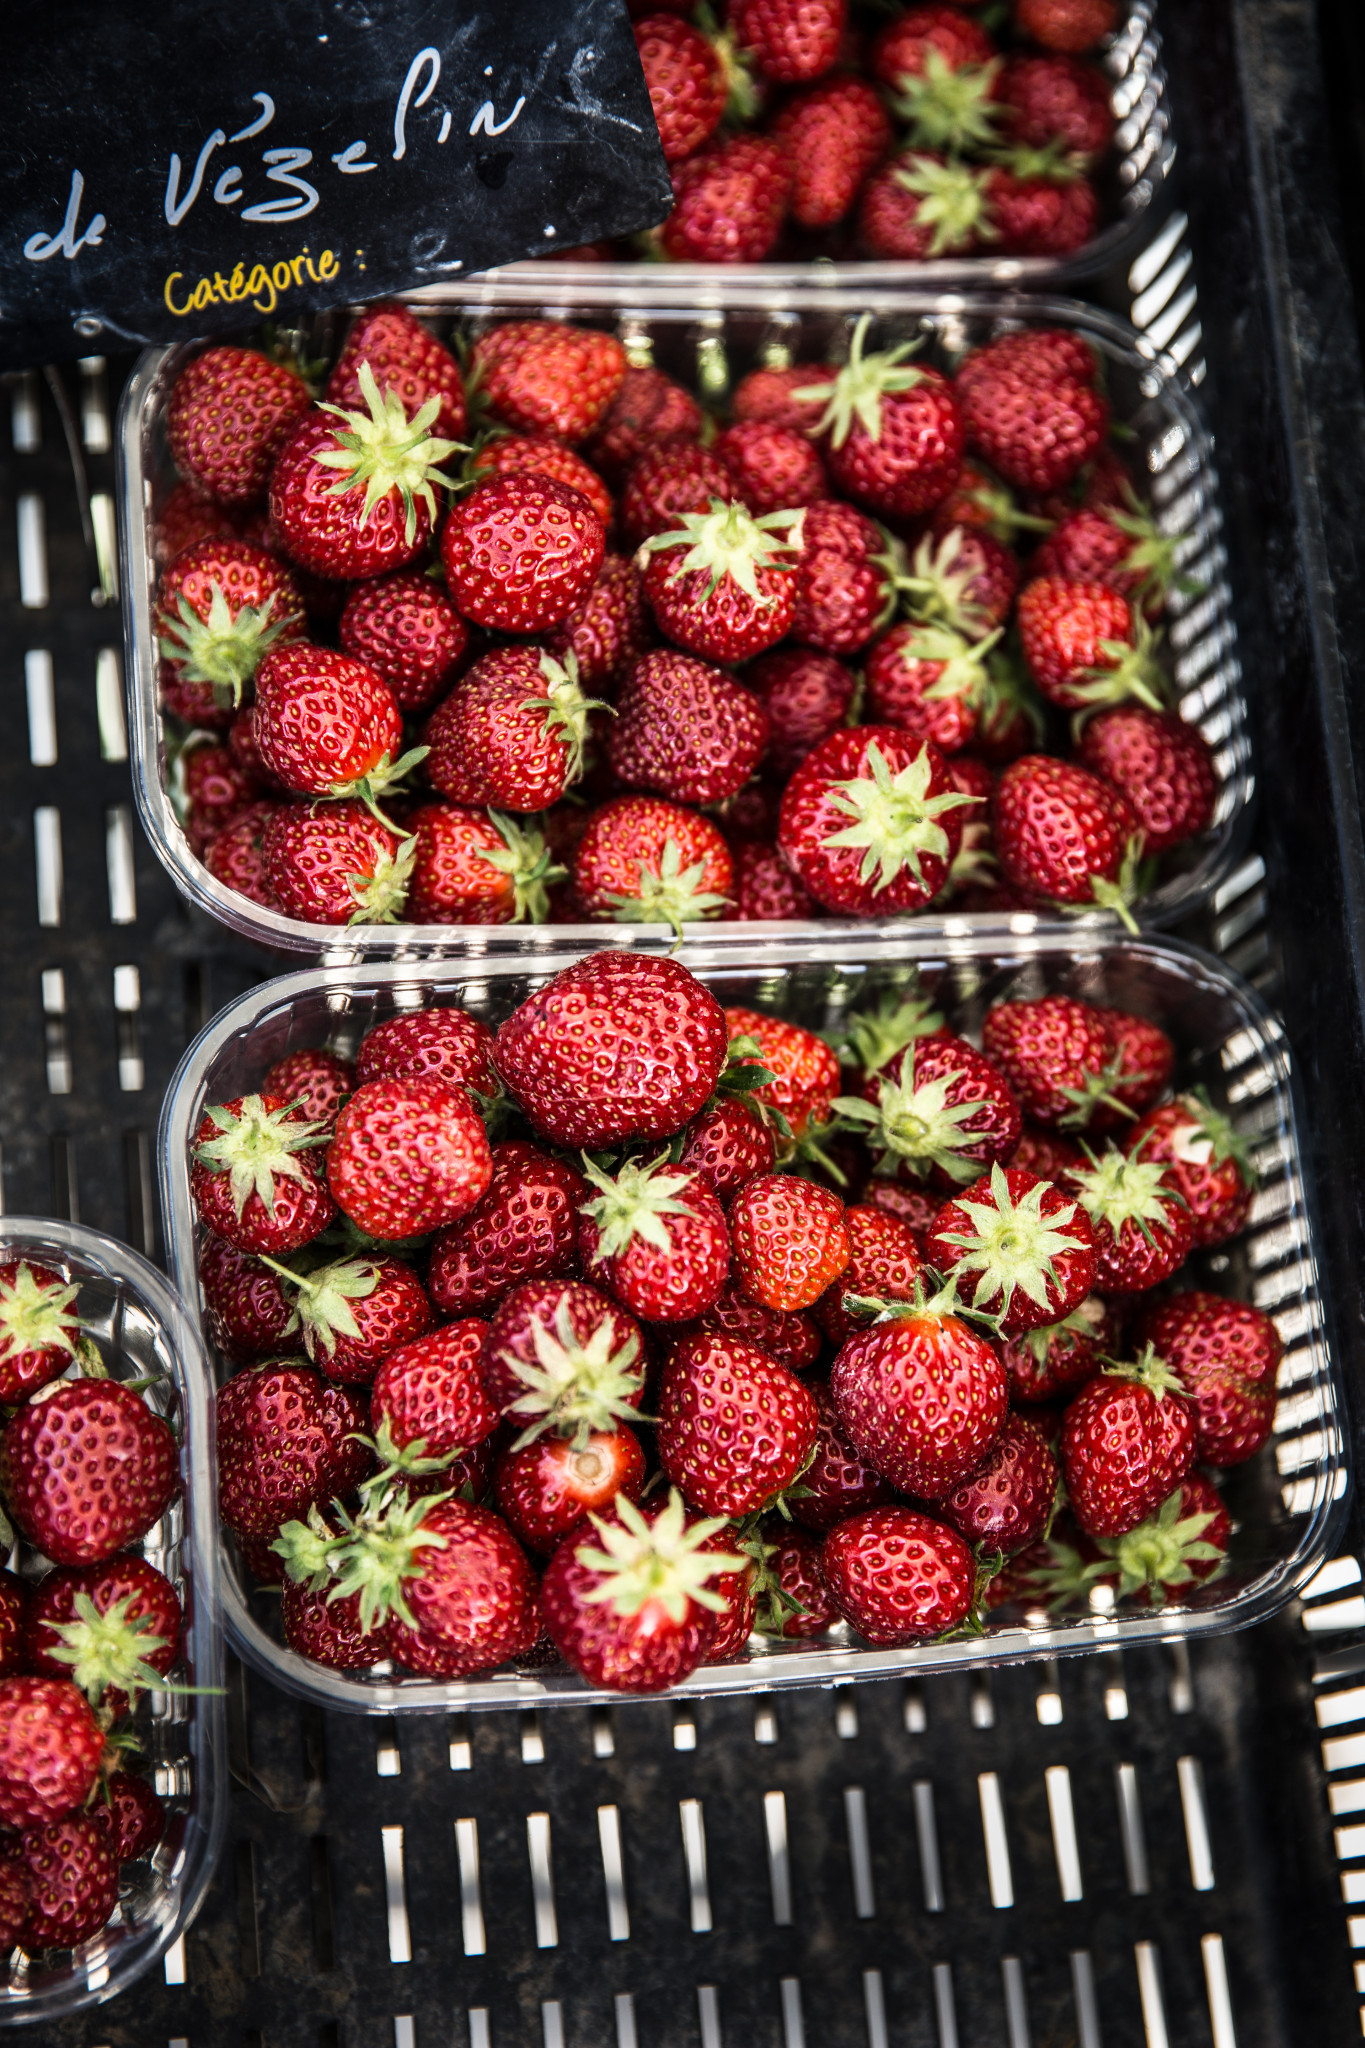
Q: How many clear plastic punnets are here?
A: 4